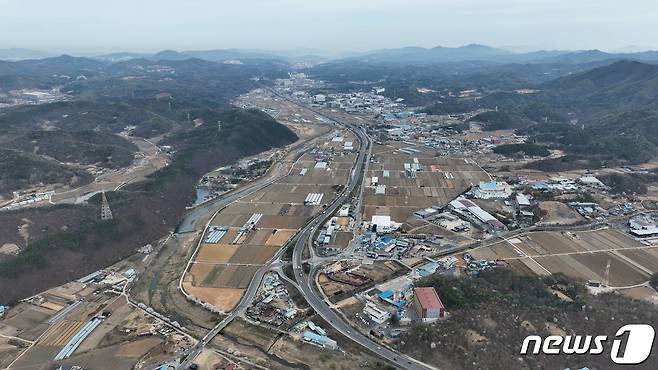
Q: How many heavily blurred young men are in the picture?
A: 0